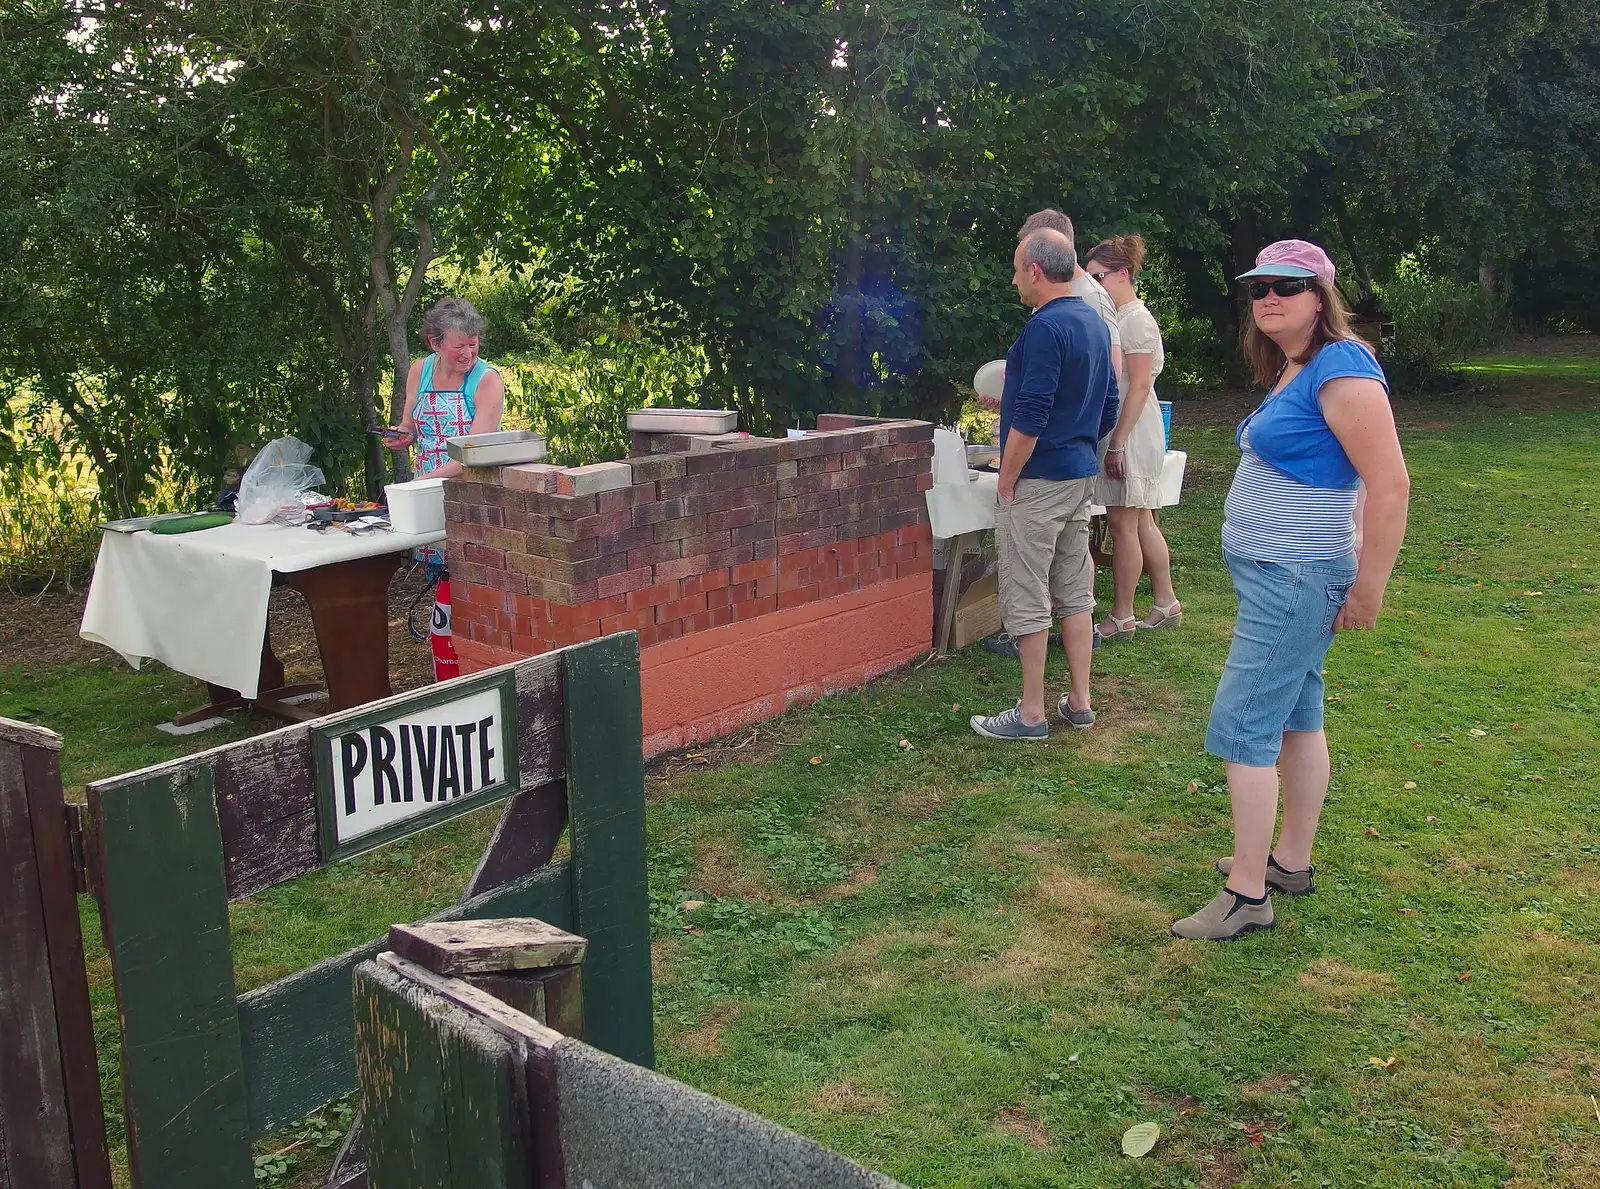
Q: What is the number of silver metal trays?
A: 2